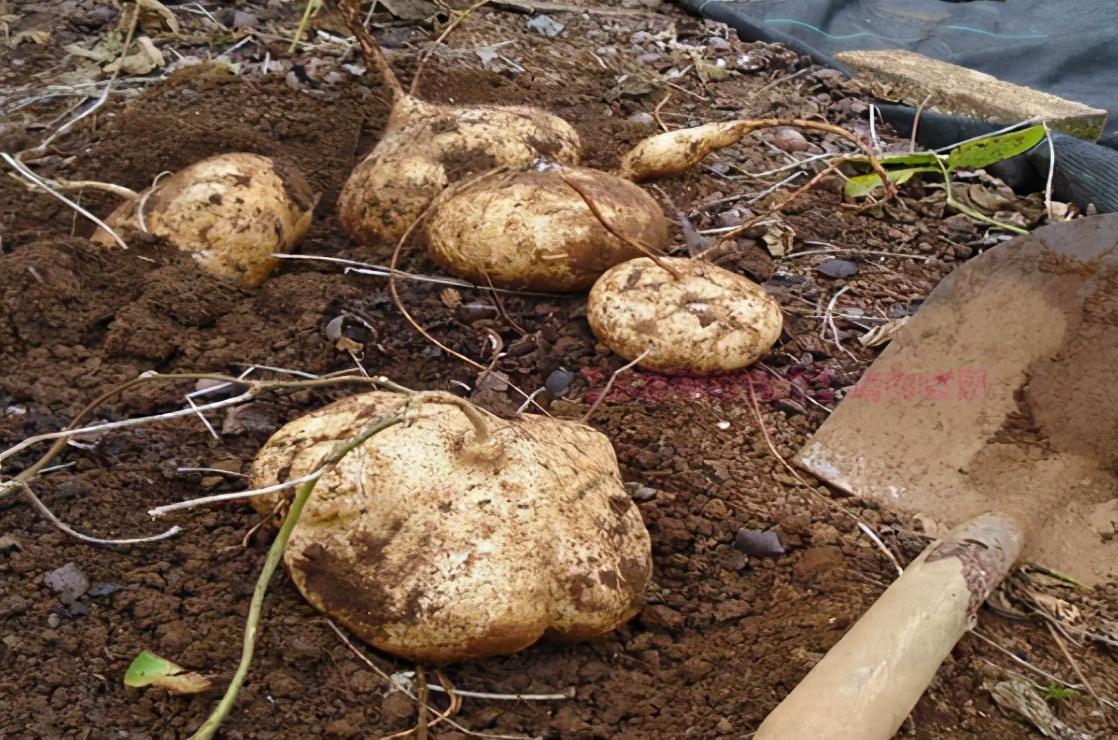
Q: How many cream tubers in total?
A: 6